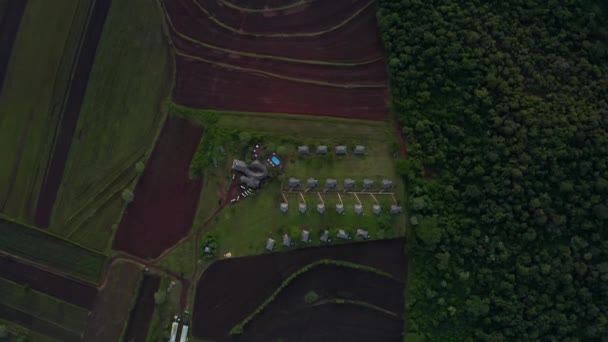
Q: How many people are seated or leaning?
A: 0